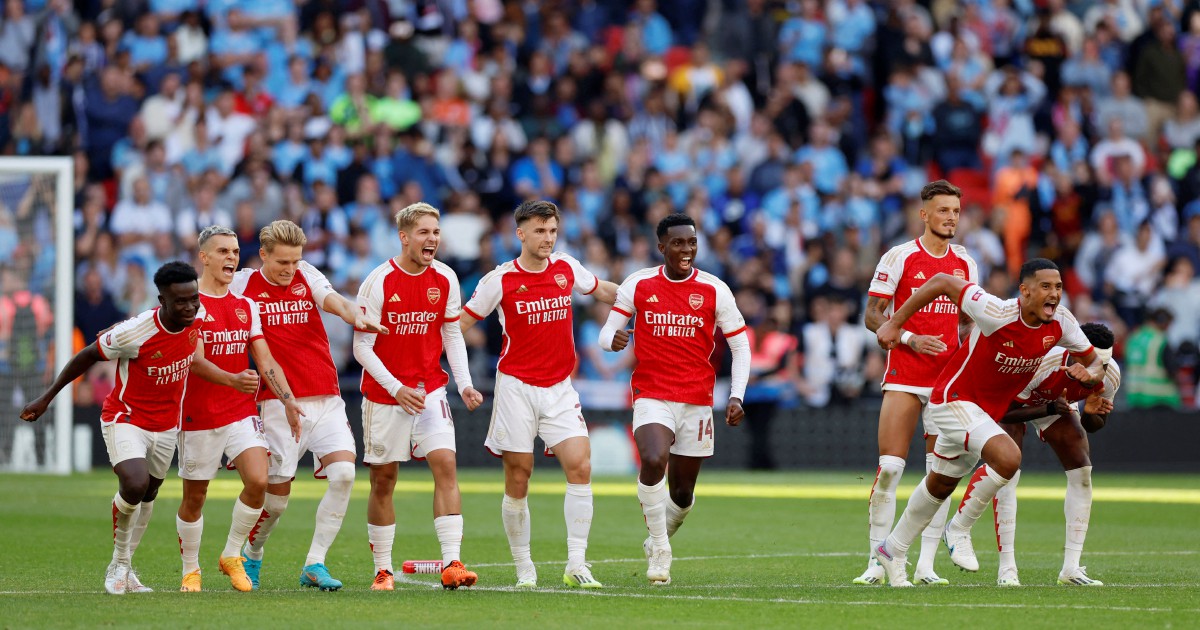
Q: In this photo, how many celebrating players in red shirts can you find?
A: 9